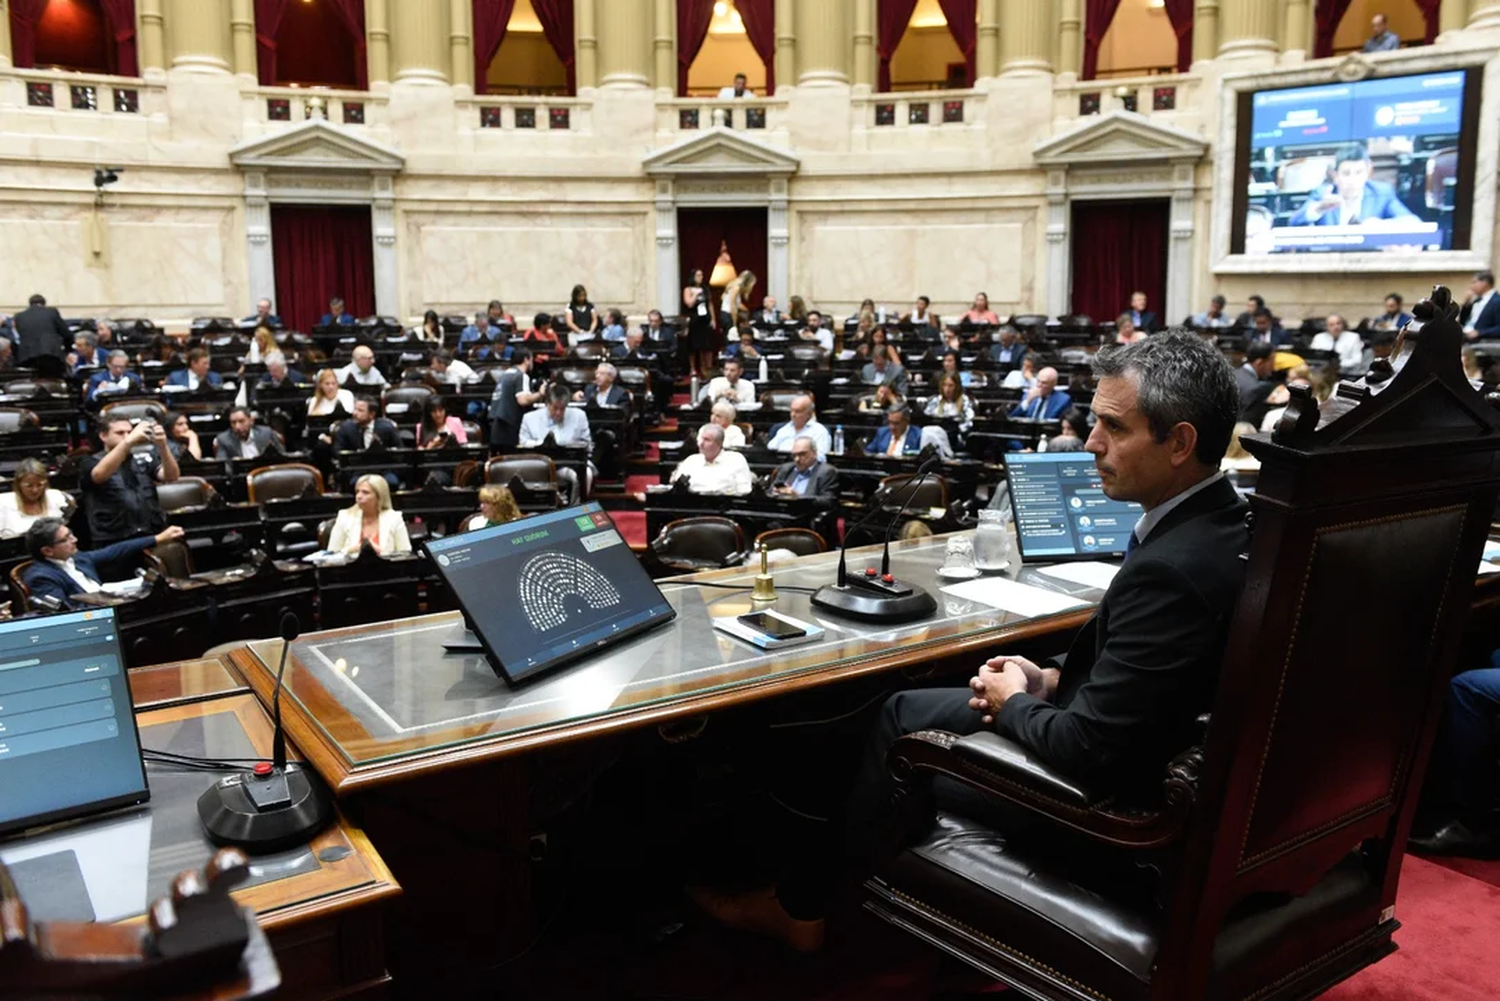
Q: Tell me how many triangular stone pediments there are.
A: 3